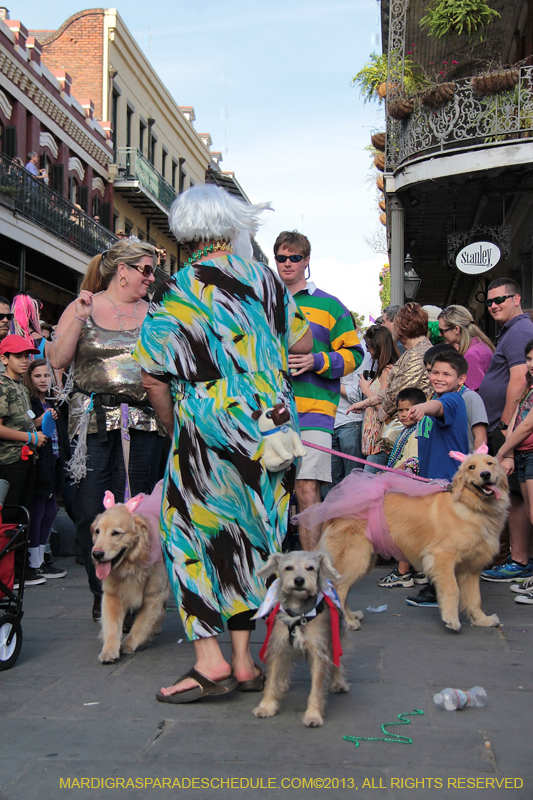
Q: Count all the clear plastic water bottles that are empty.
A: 1